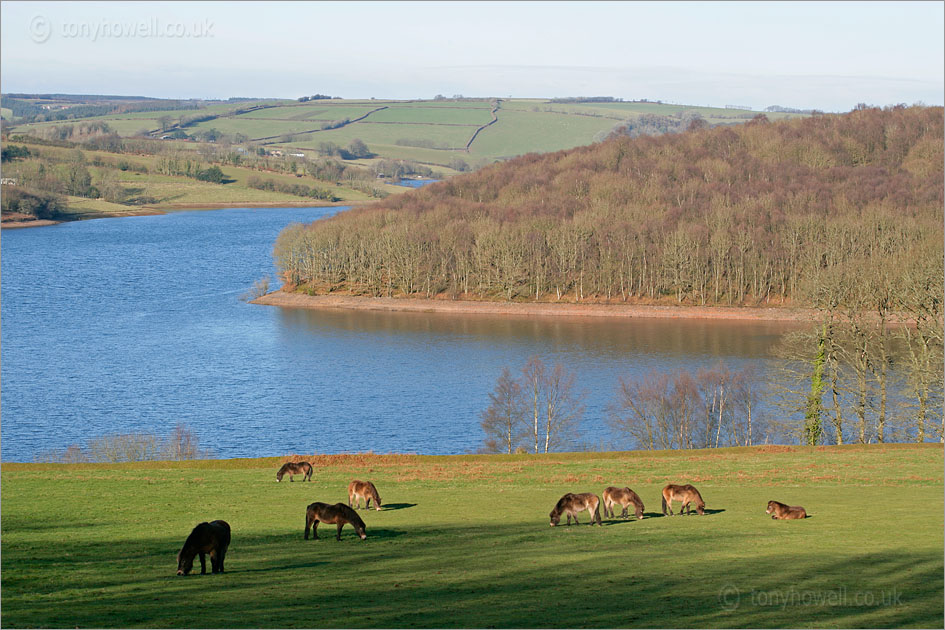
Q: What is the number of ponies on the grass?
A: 8